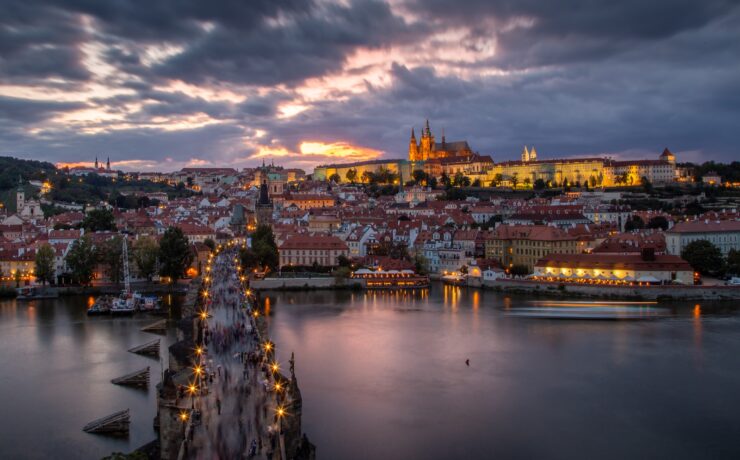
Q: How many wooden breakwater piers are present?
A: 4